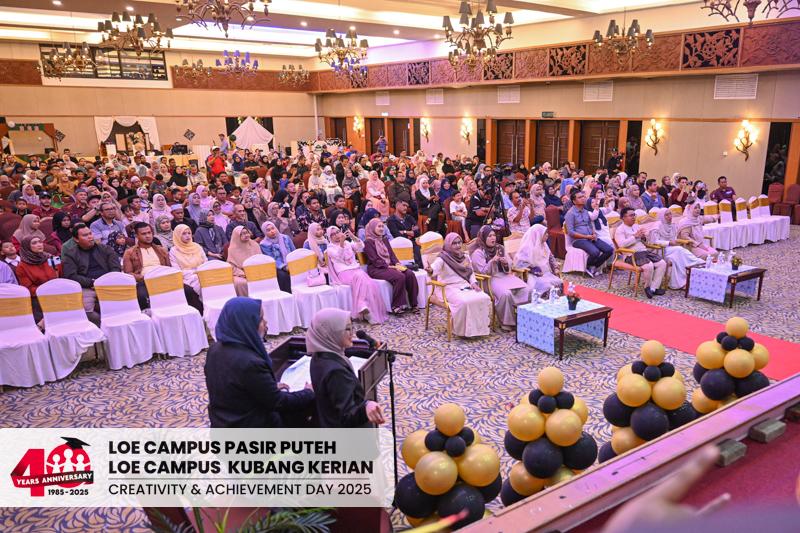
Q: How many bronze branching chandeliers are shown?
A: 13